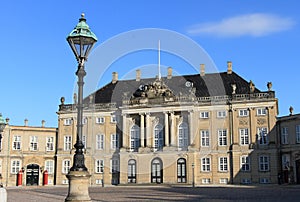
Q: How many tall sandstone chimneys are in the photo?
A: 5